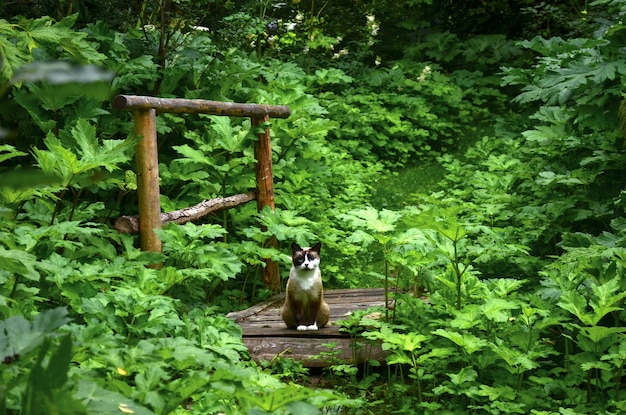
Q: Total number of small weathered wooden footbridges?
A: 1